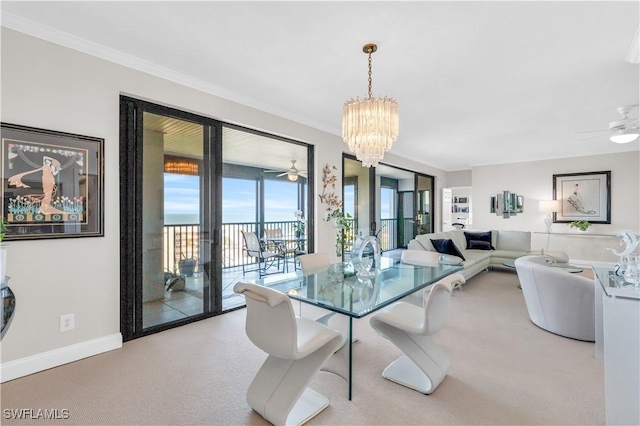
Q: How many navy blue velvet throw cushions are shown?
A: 3